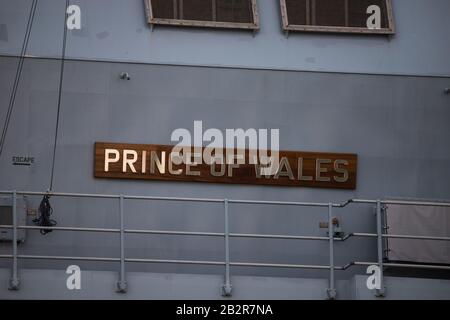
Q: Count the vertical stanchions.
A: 5